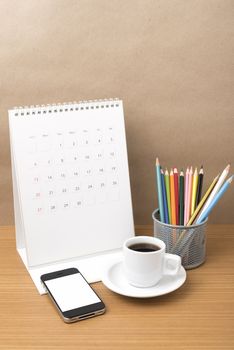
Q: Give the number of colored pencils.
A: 13